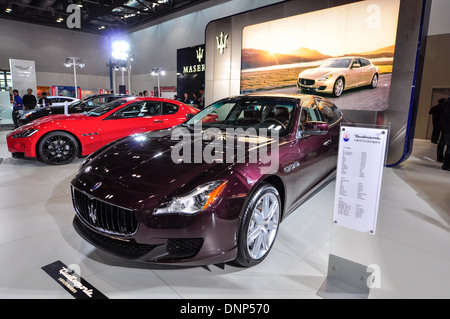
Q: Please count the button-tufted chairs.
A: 0